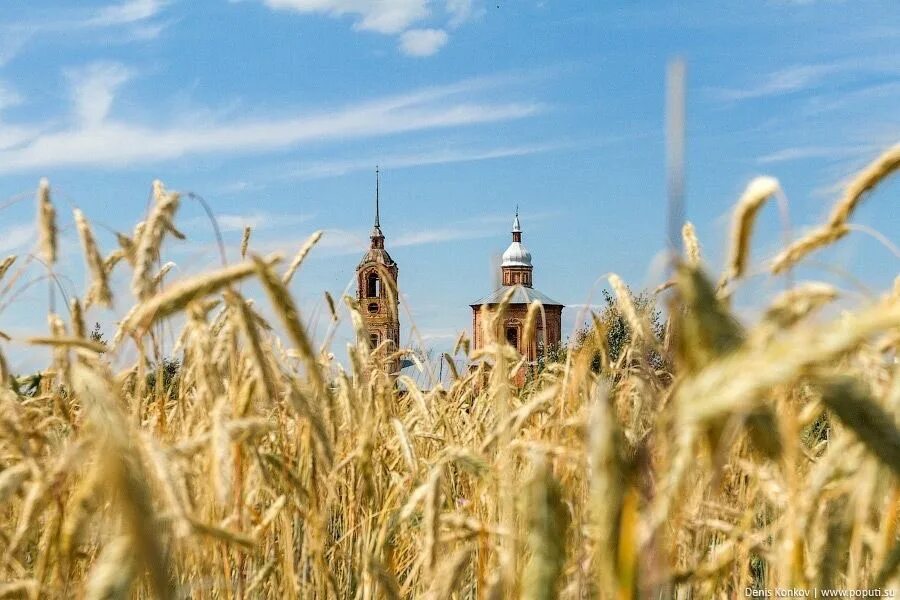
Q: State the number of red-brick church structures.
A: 2